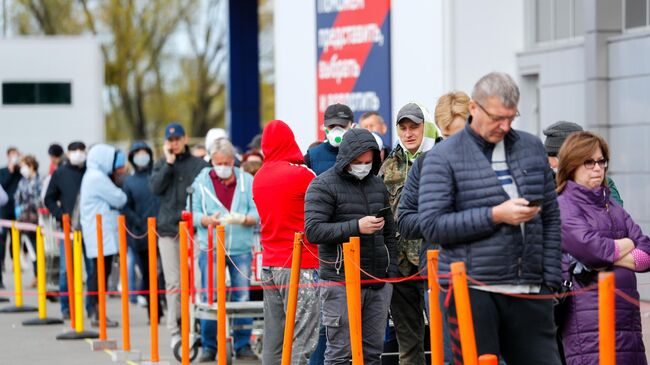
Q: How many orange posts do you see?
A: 13